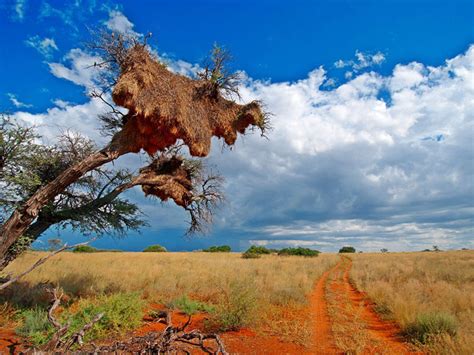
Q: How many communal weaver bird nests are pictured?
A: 2